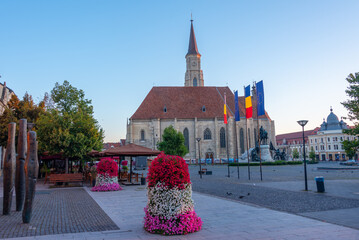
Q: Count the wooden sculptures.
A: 3